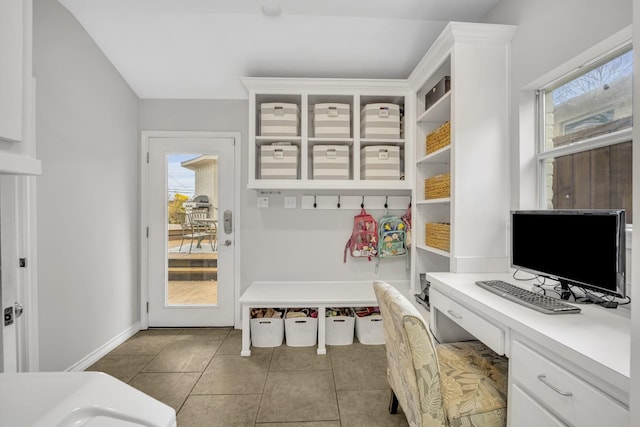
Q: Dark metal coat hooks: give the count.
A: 5